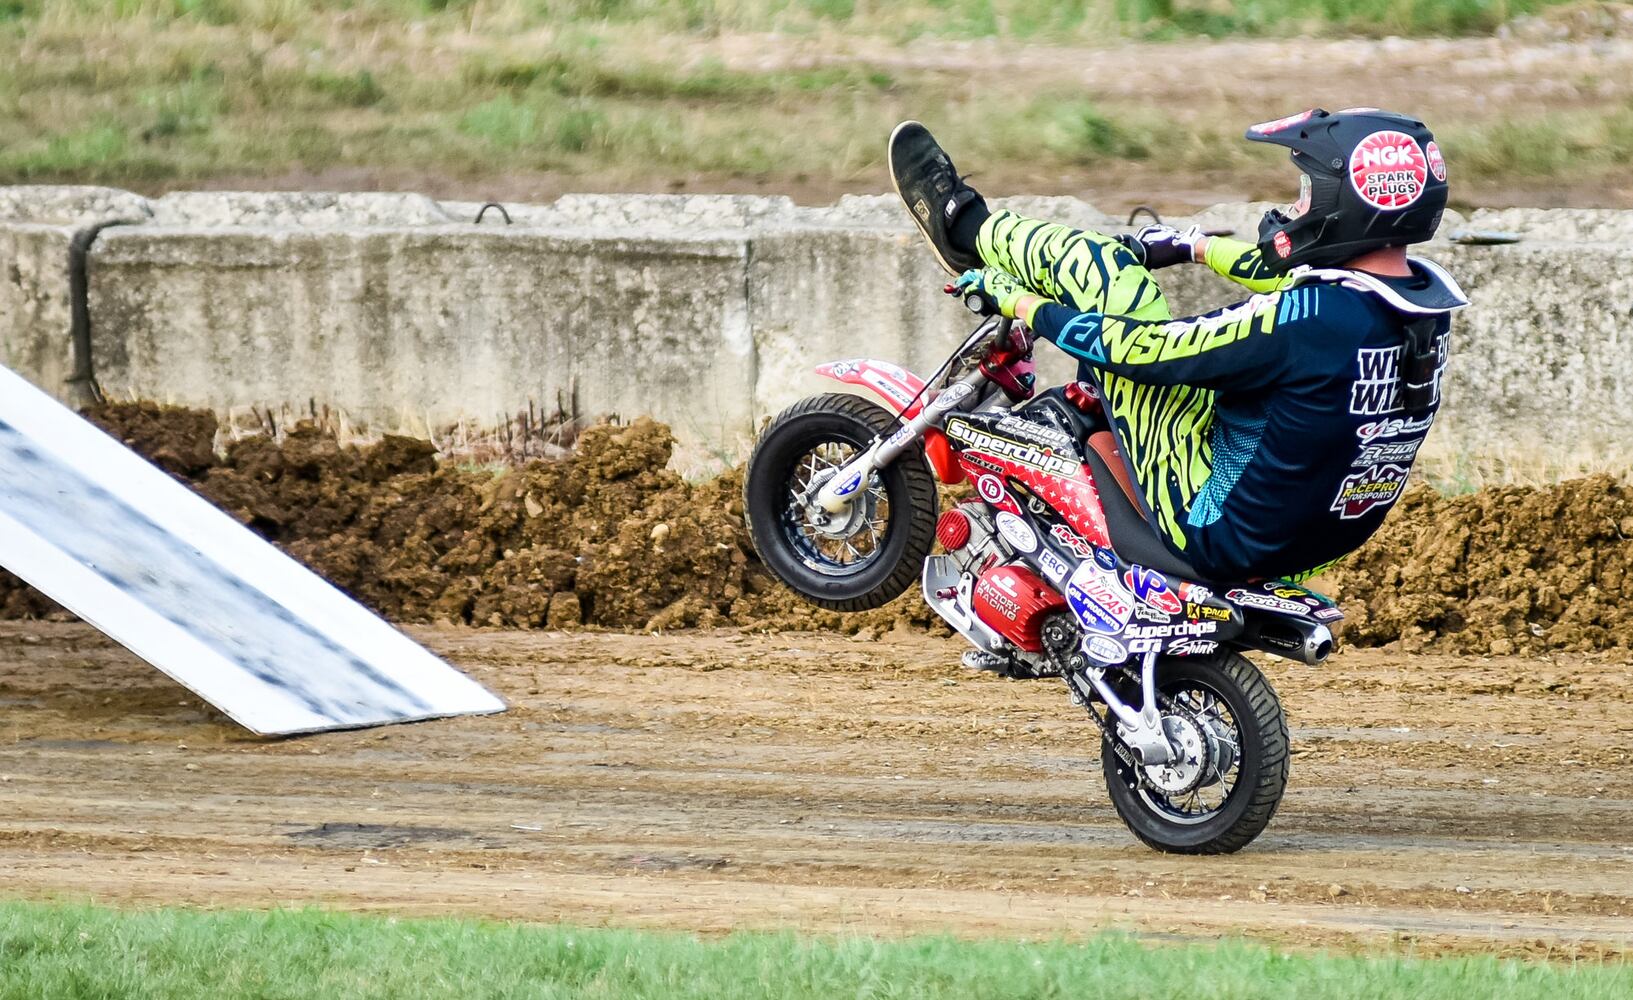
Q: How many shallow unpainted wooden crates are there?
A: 0